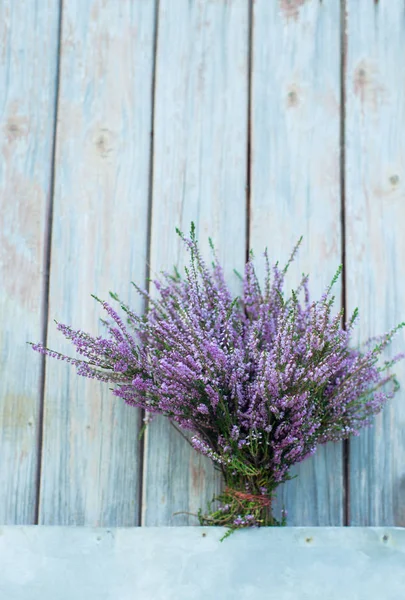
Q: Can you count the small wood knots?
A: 5